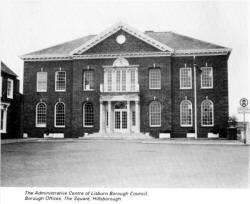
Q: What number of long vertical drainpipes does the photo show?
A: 1